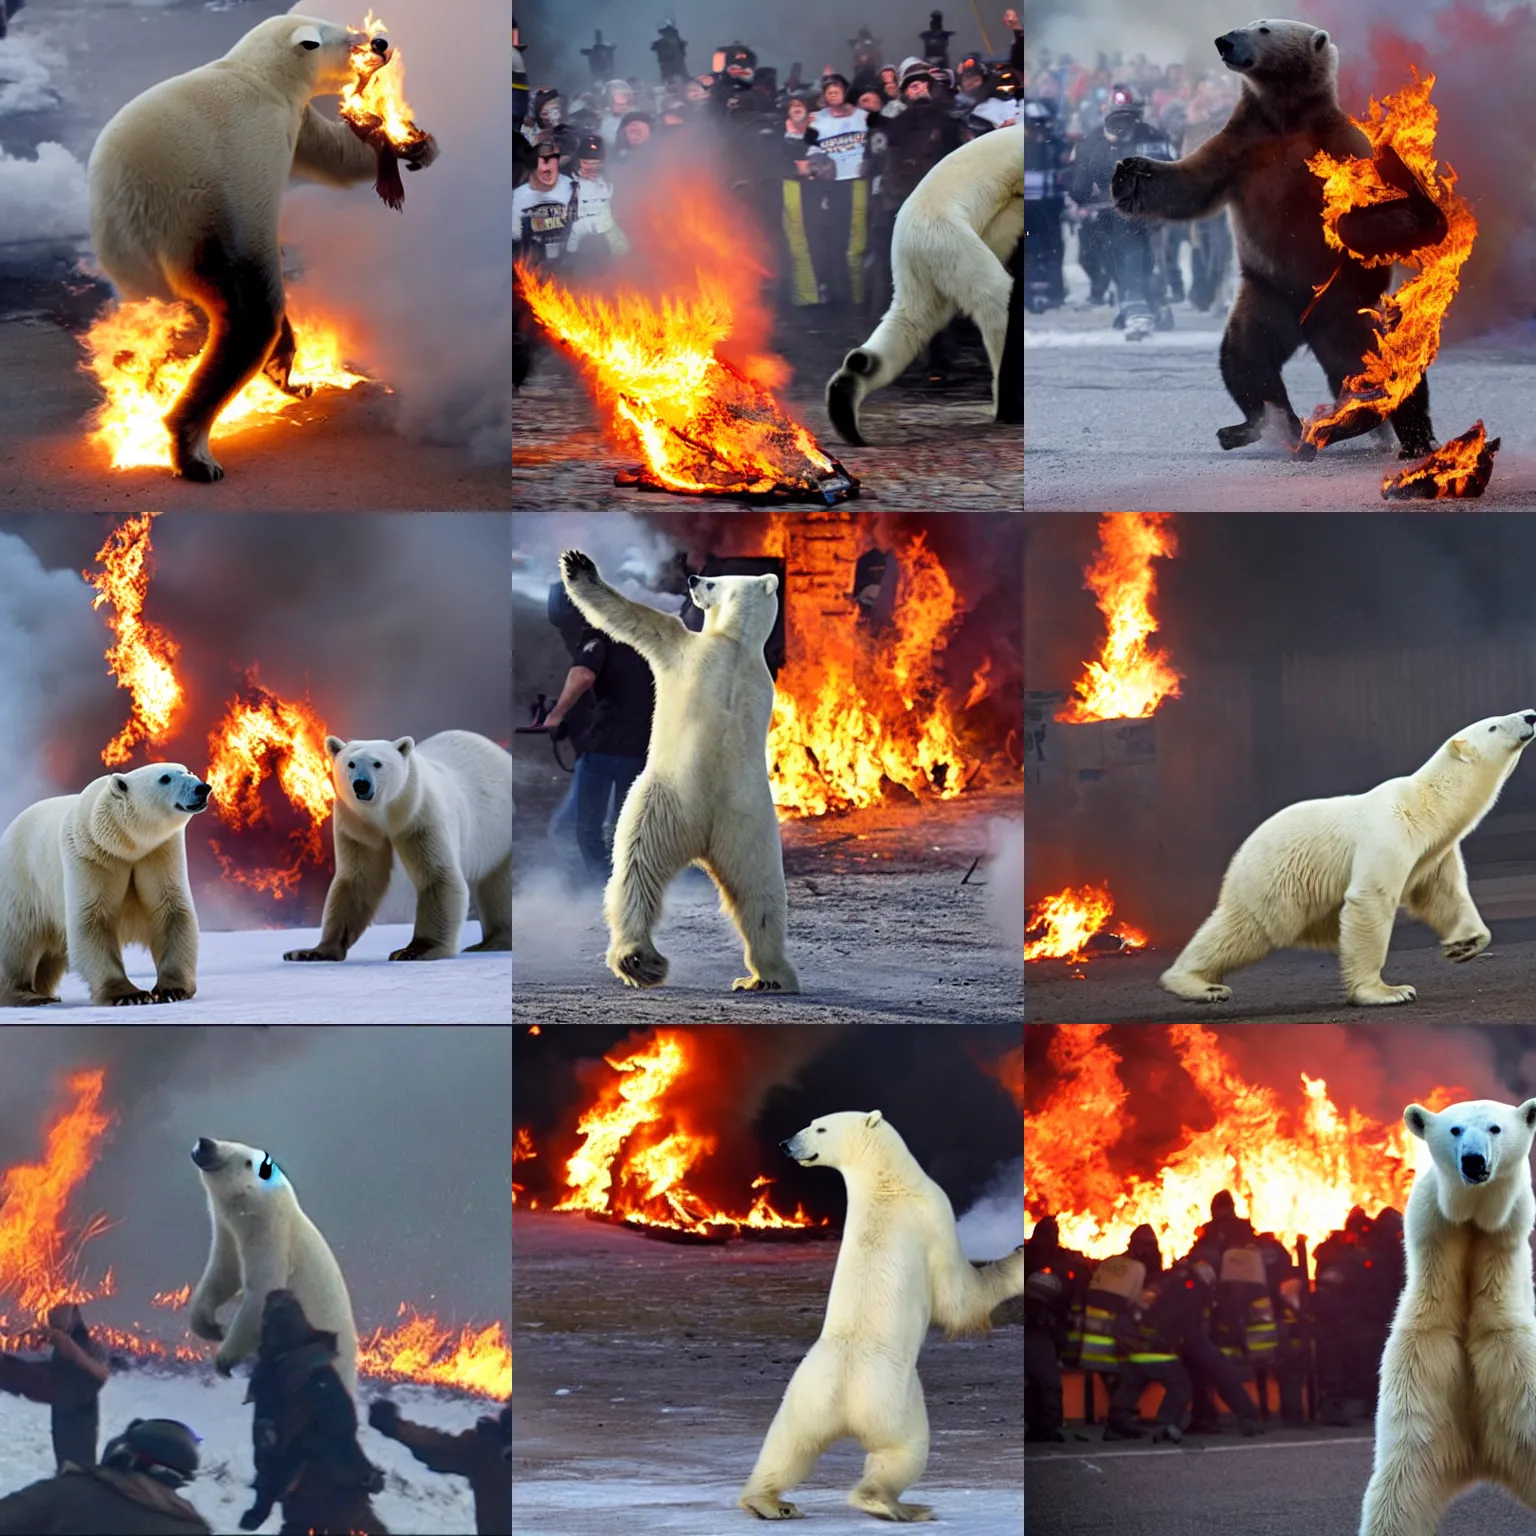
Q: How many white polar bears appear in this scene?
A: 9